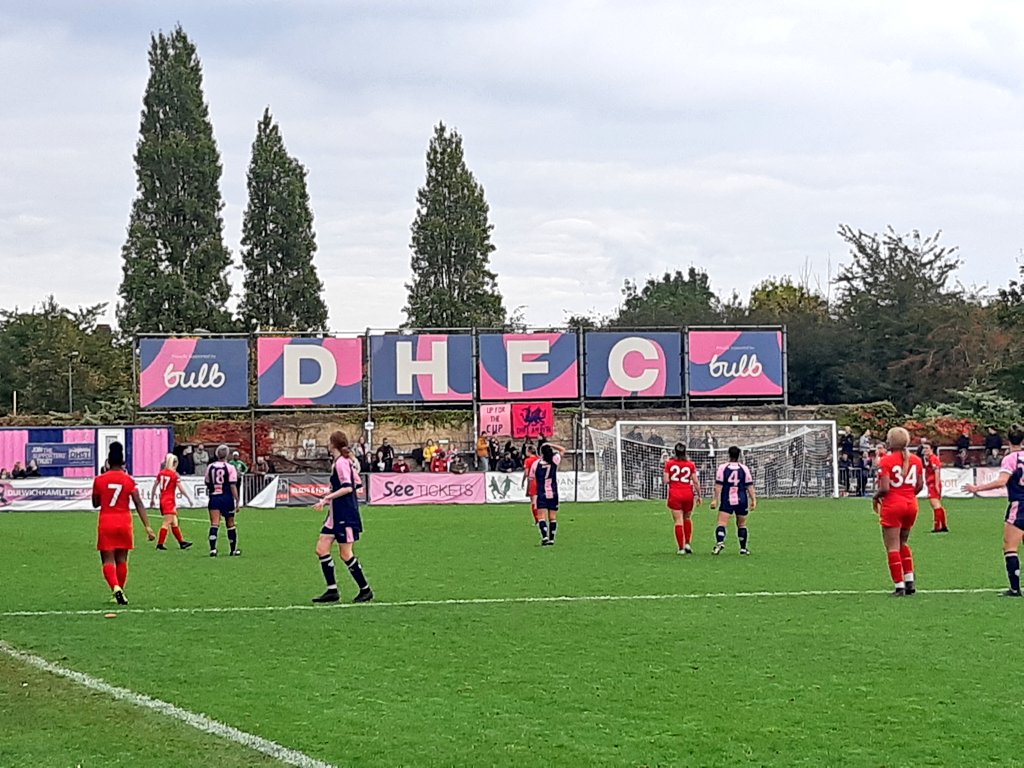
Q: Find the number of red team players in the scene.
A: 6